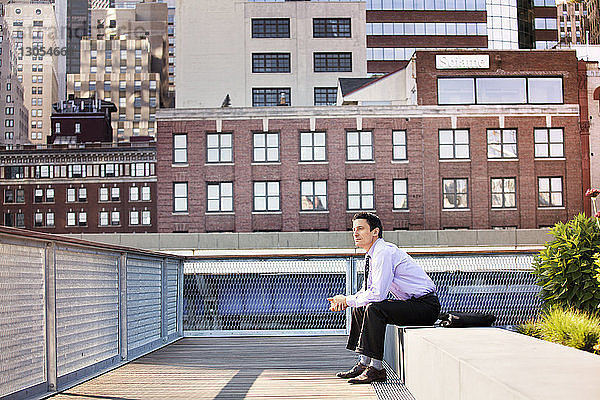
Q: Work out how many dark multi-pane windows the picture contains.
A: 6